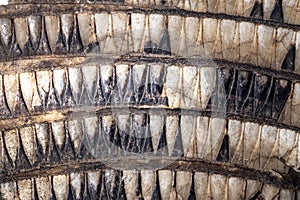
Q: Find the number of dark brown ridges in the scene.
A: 4